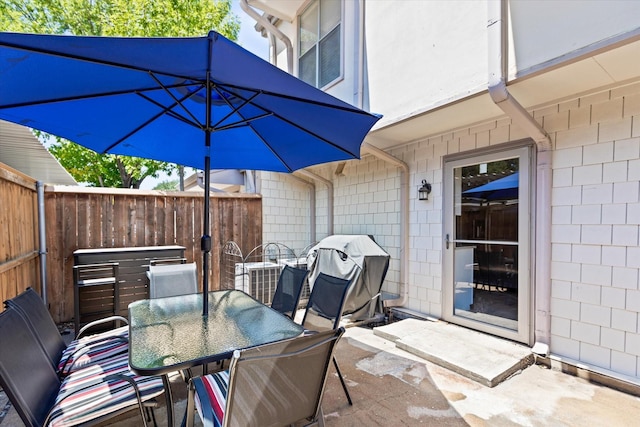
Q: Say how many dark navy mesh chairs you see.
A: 2